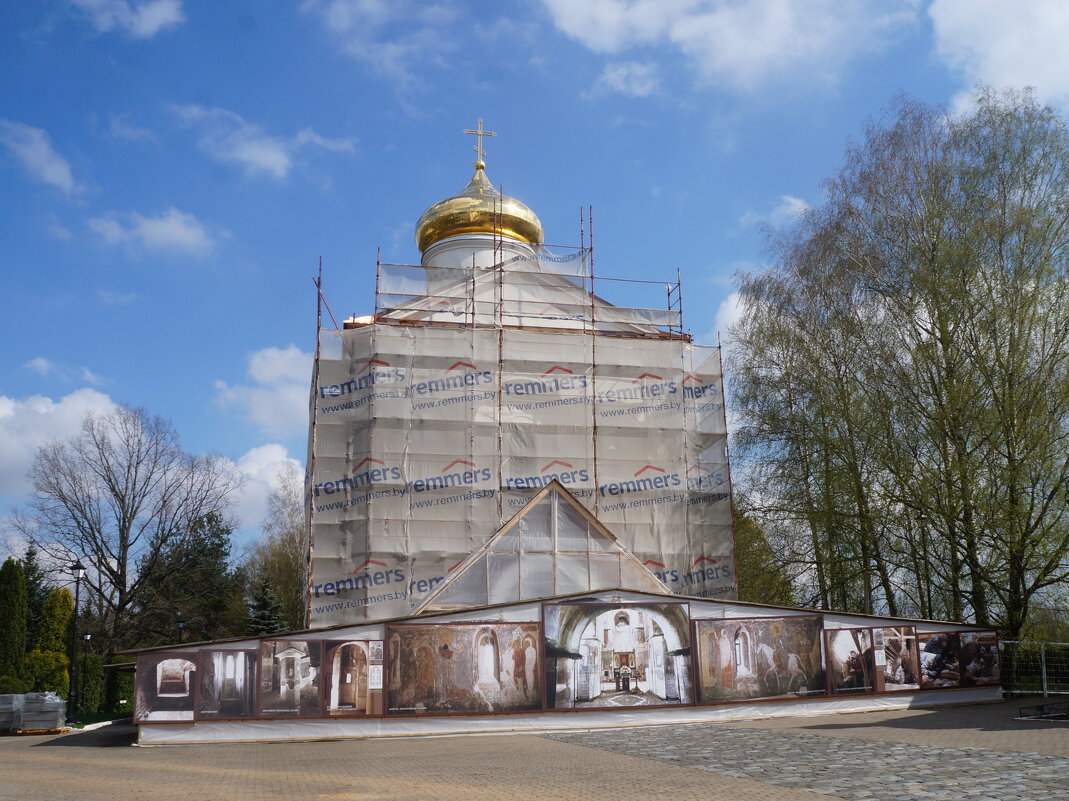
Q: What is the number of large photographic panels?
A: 11